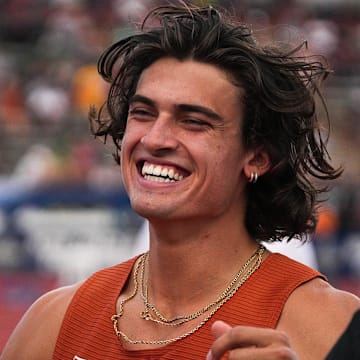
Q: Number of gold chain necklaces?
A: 3